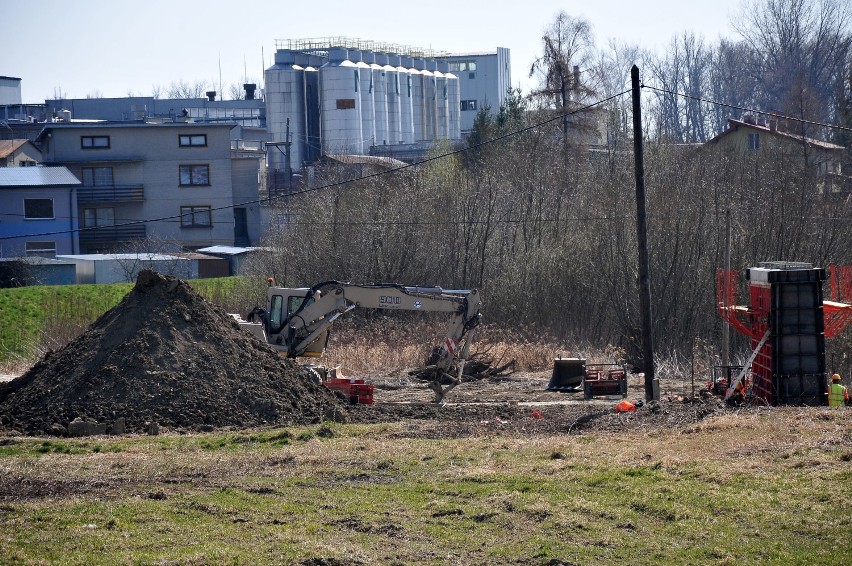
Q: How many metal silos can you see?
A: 11